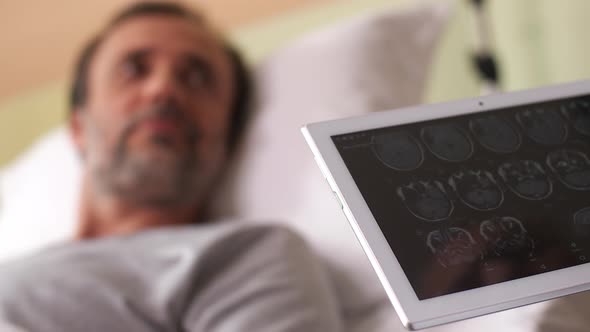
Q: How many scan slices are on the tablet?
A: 12